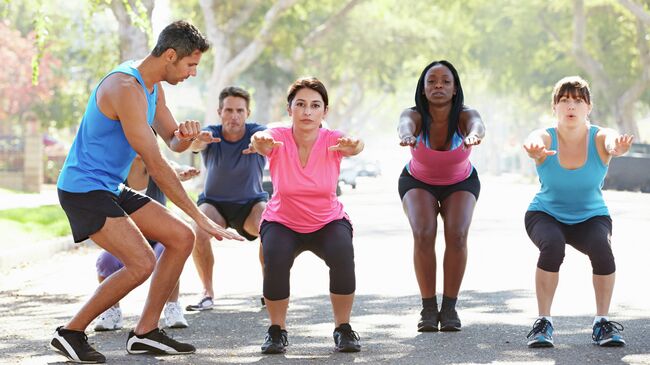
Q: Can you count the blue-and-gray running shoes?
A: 2